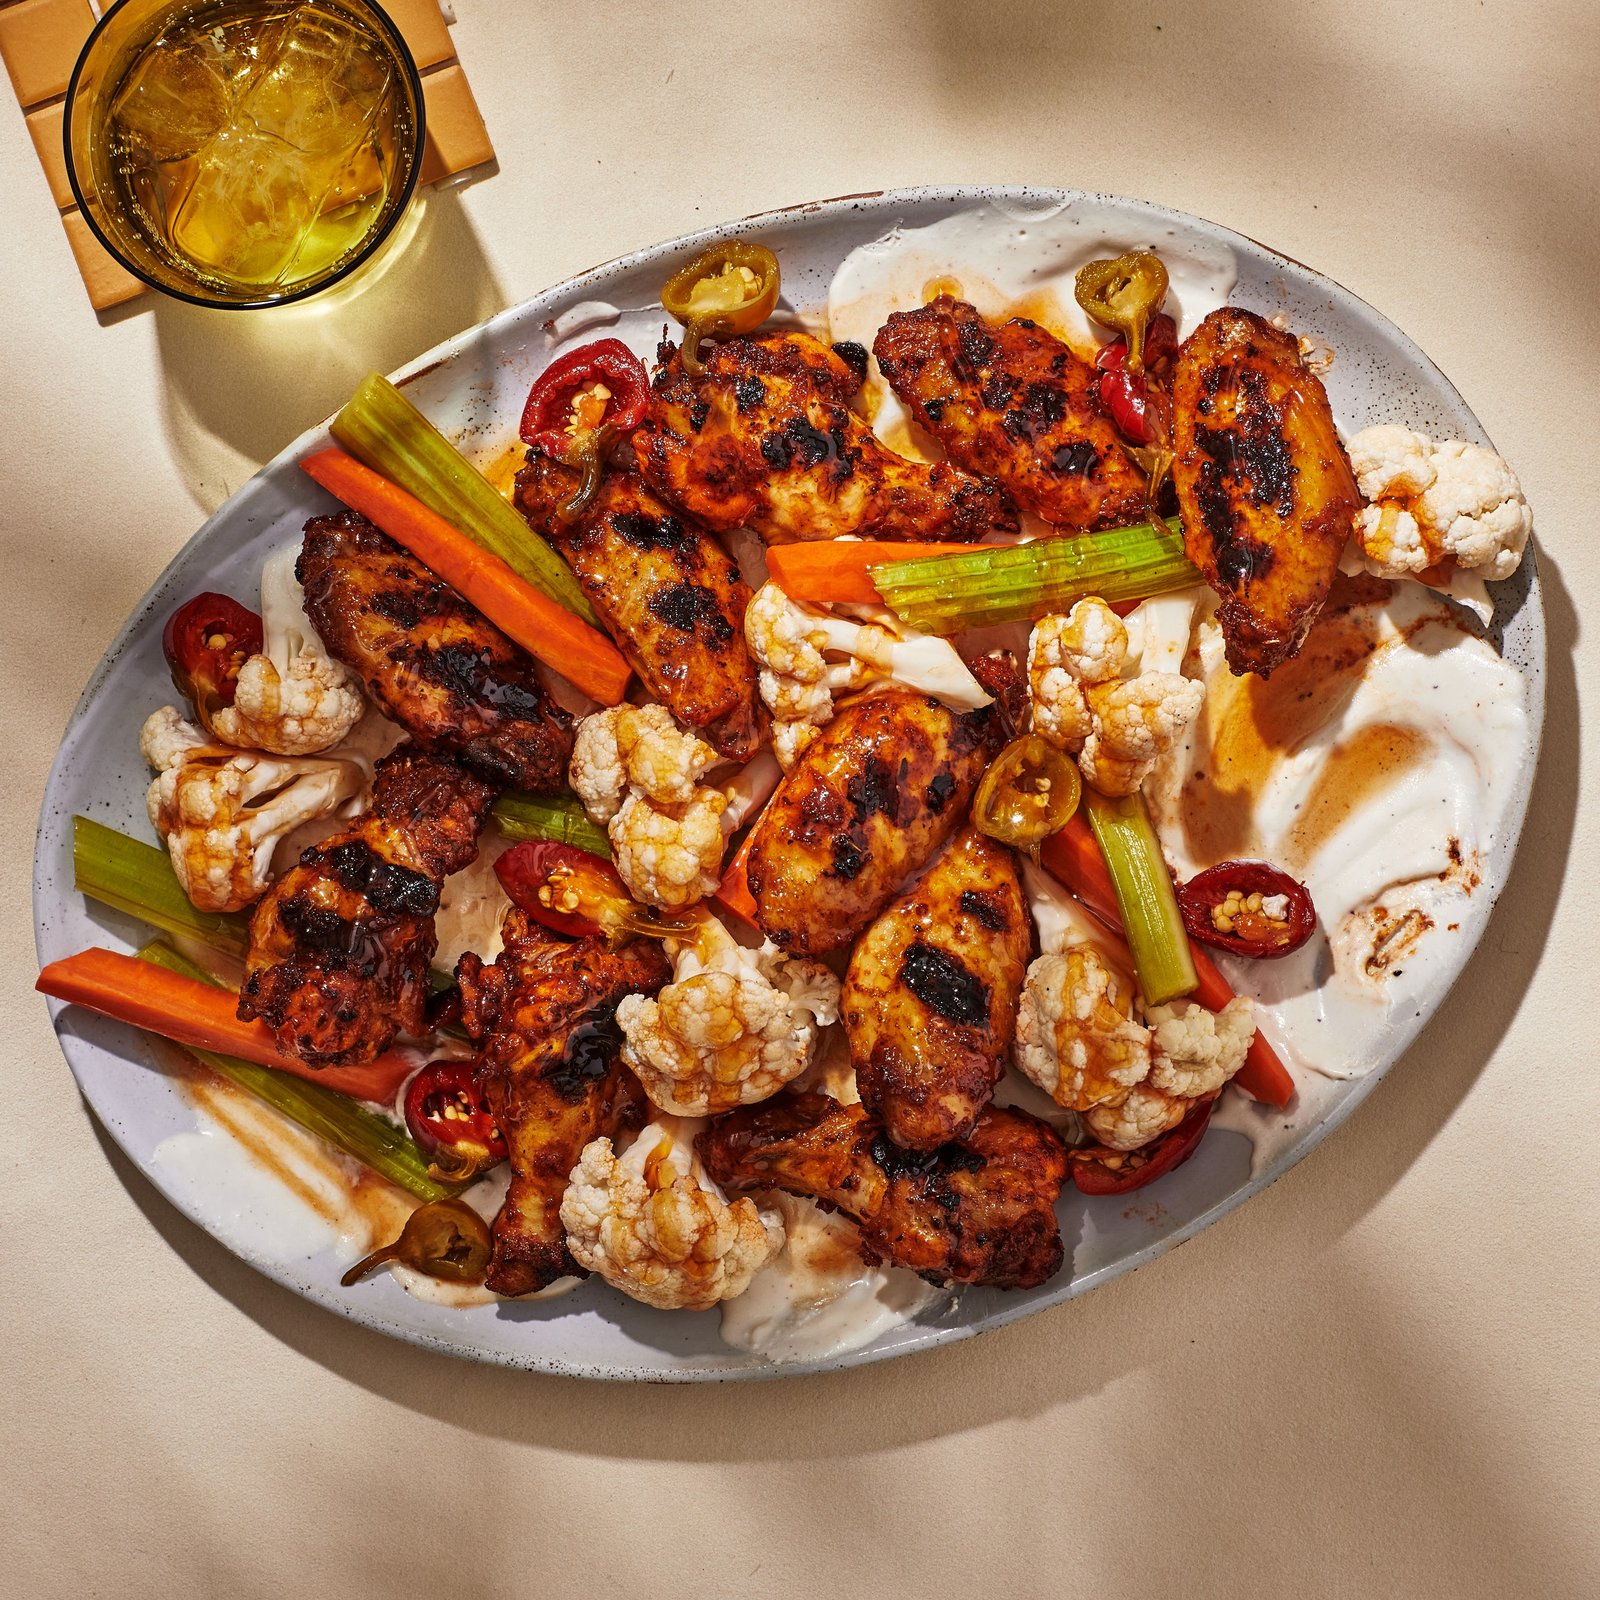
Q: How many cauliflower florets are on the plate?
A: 9